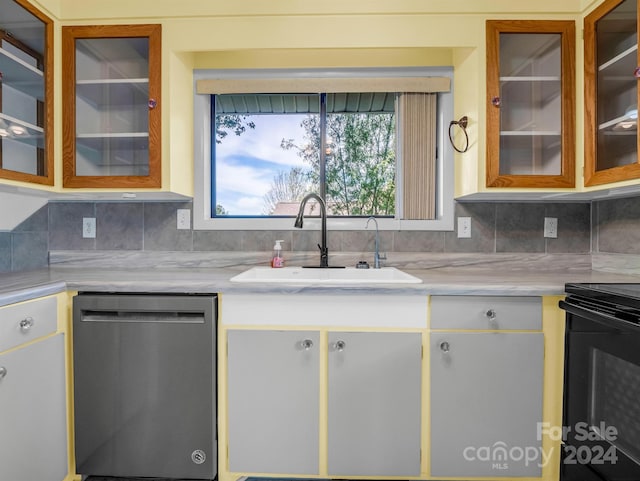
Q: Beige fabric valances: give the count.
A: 1